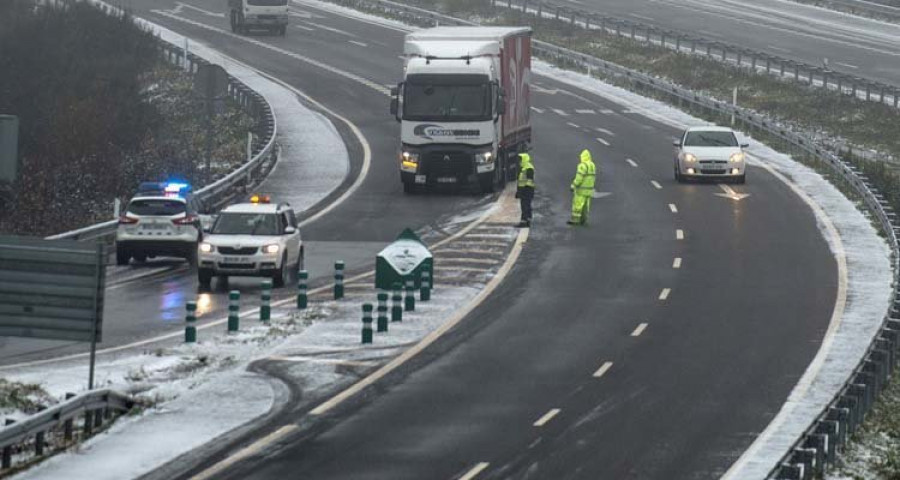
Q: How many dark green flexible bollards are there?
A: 10